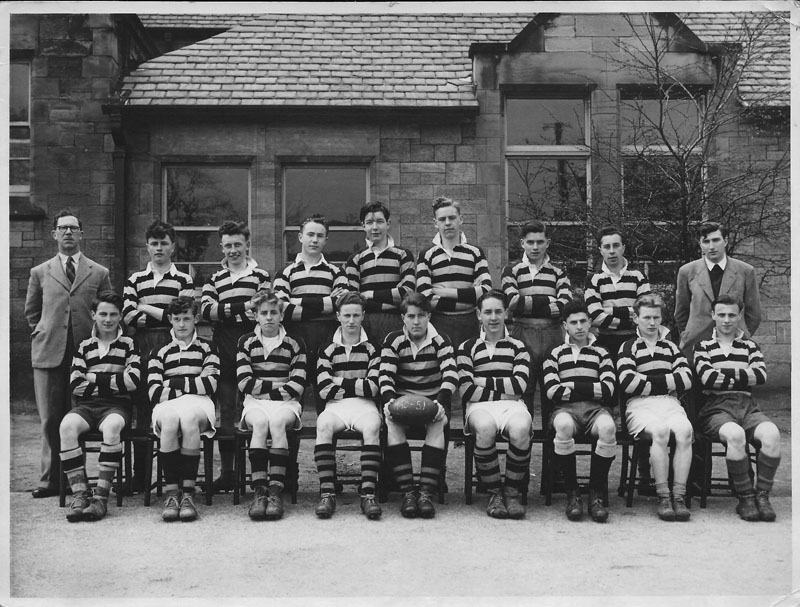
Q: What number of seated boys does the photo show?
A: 9